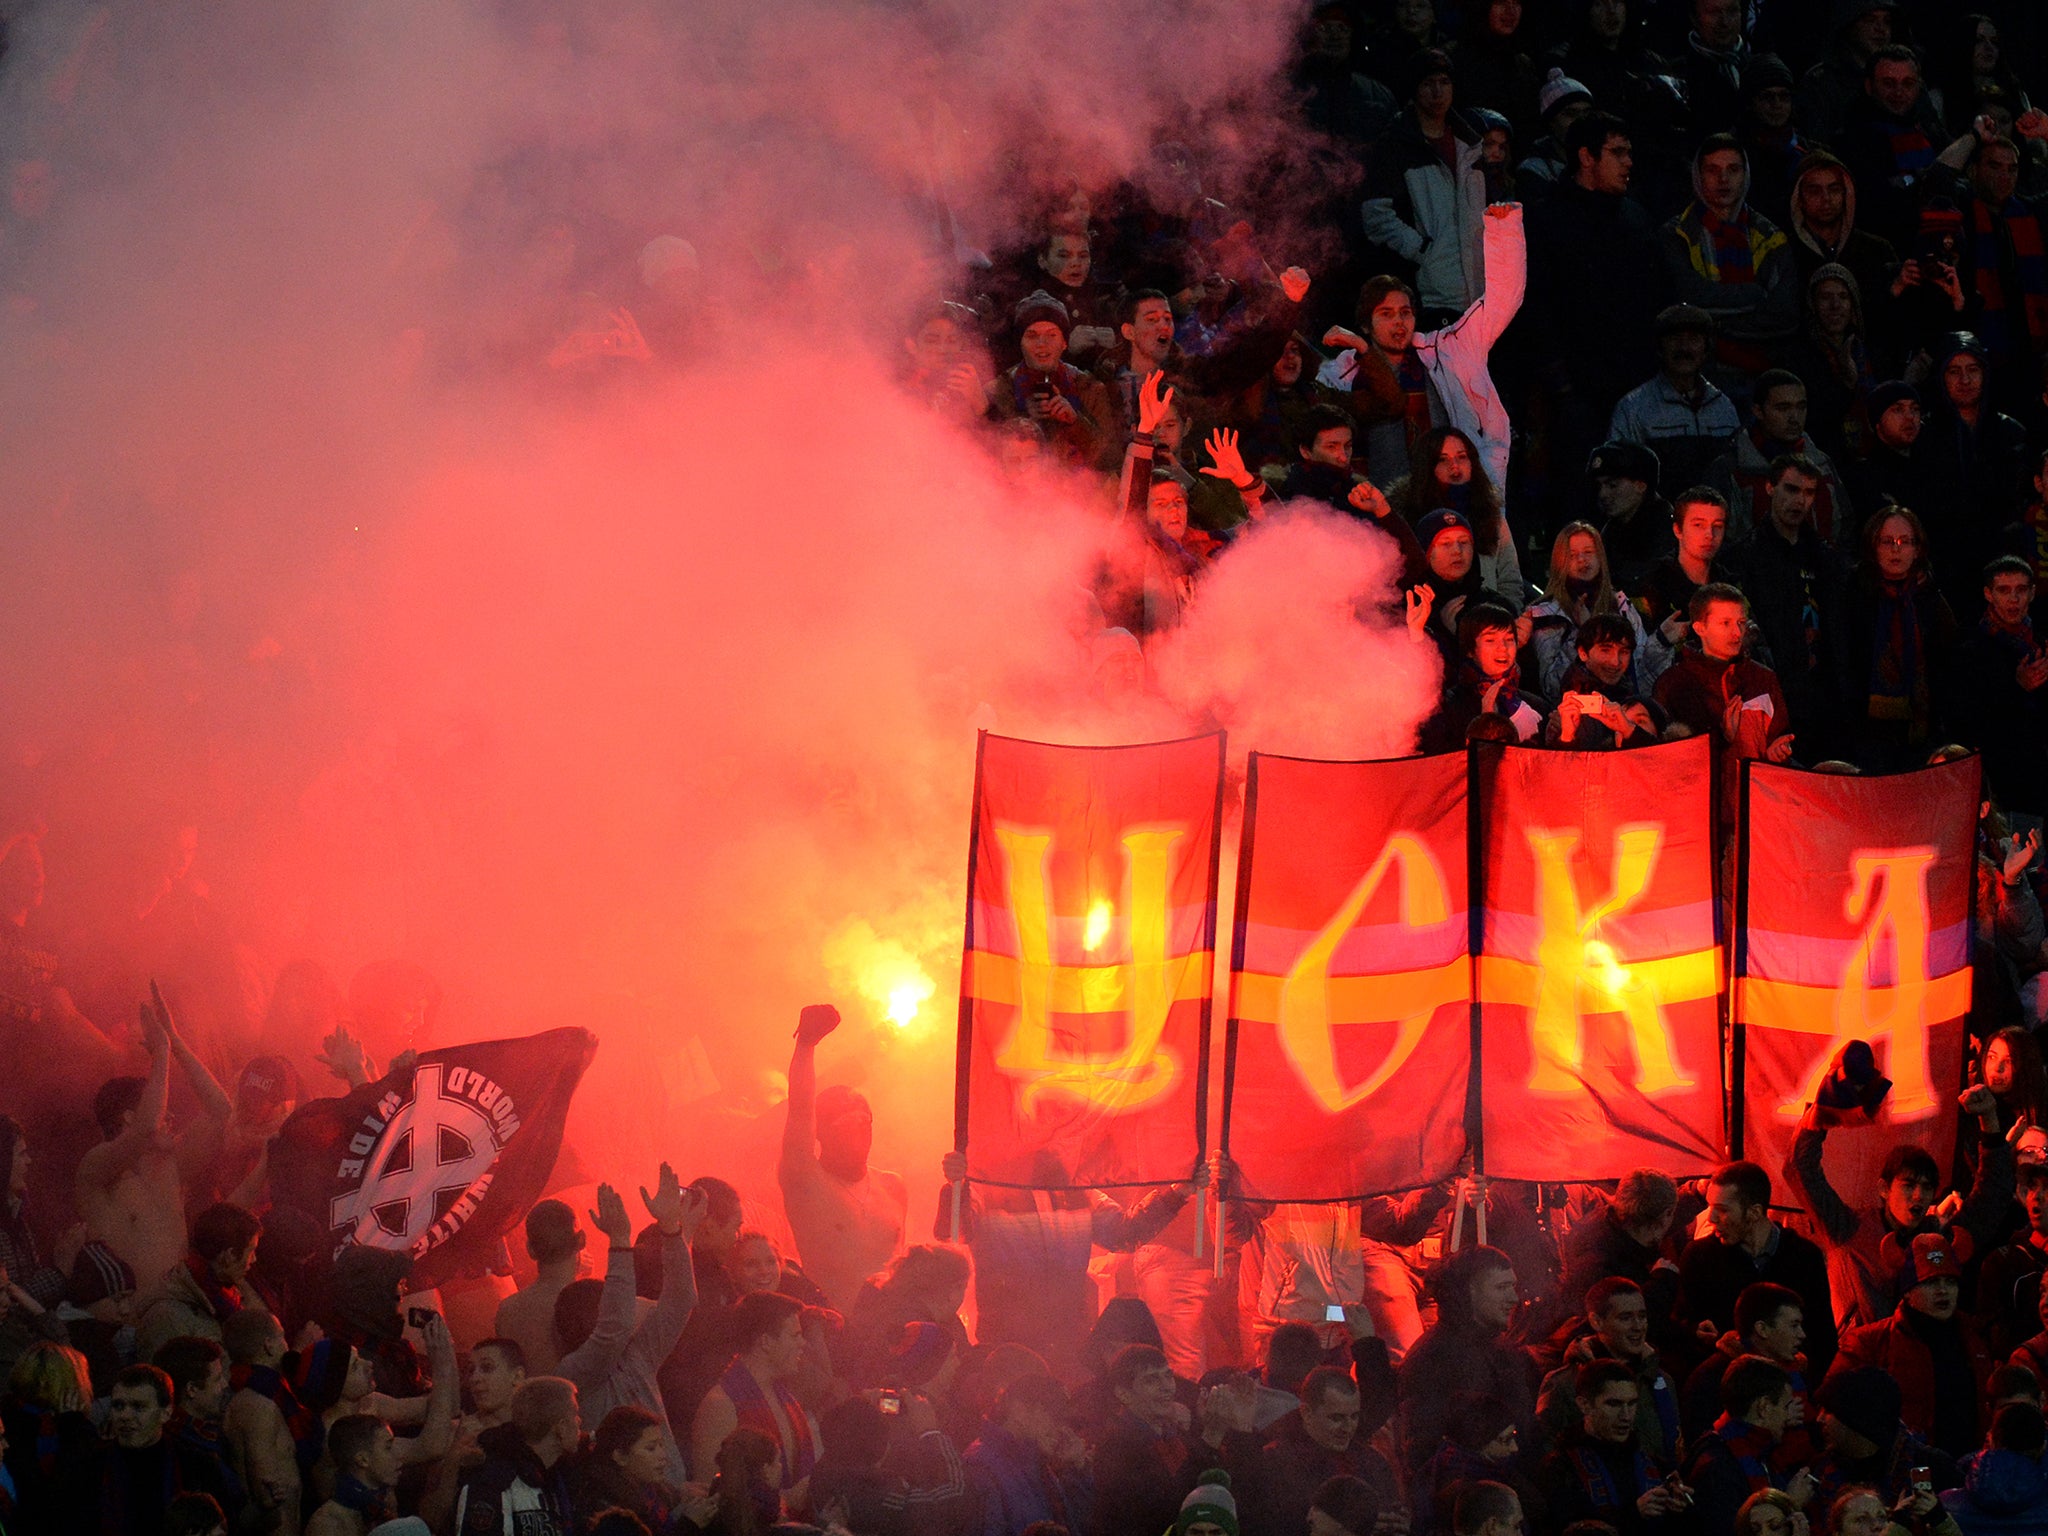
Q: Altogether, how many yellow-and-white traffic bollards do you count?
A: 0